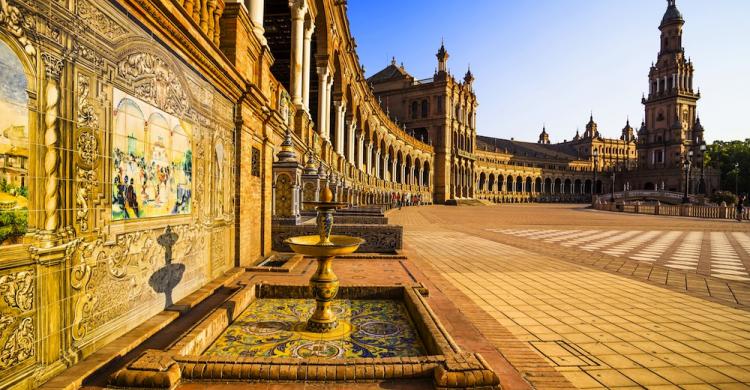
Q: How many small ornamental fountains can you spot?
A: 1